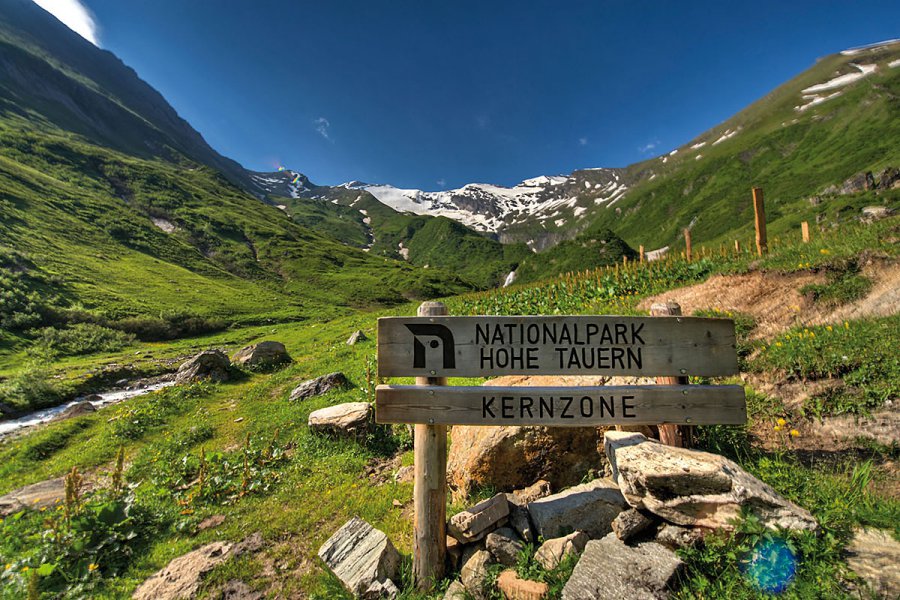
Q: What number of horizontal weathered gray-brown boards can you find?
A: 2